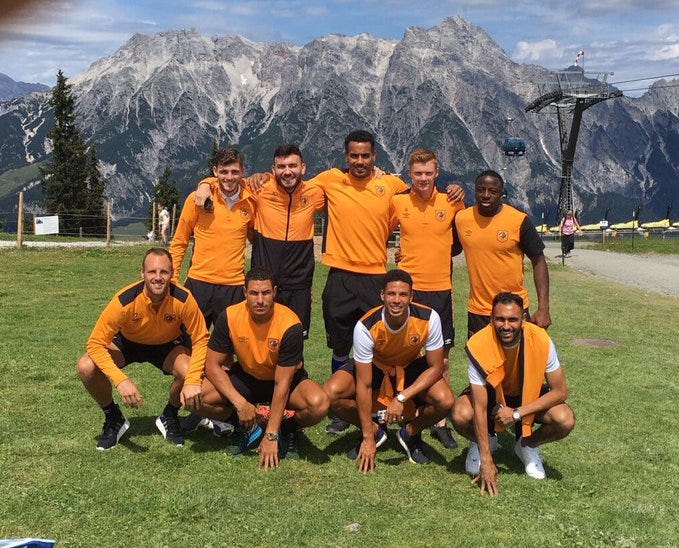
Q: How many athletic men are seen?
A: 9